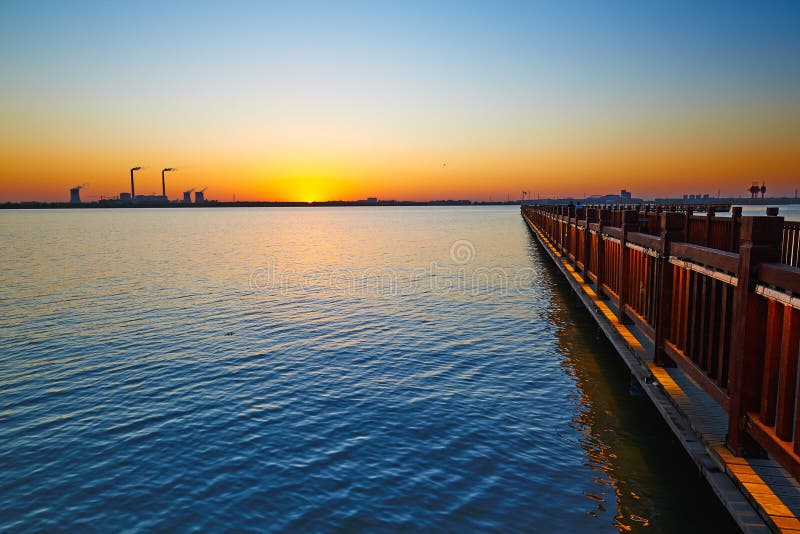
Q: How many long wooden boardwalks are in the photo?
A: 1